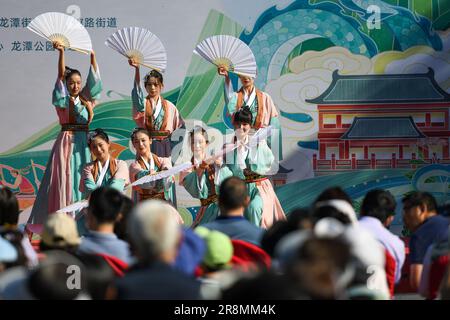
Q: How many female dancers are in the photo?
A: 7